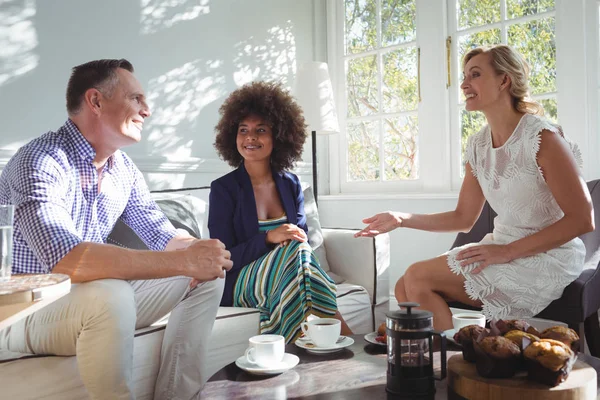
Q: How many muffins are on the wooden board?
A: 6